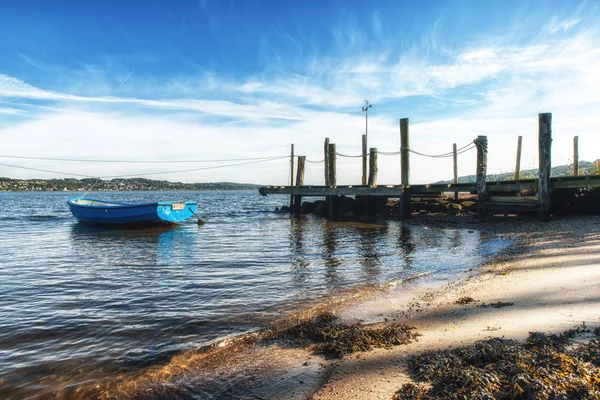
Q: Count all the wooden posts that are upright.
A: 12